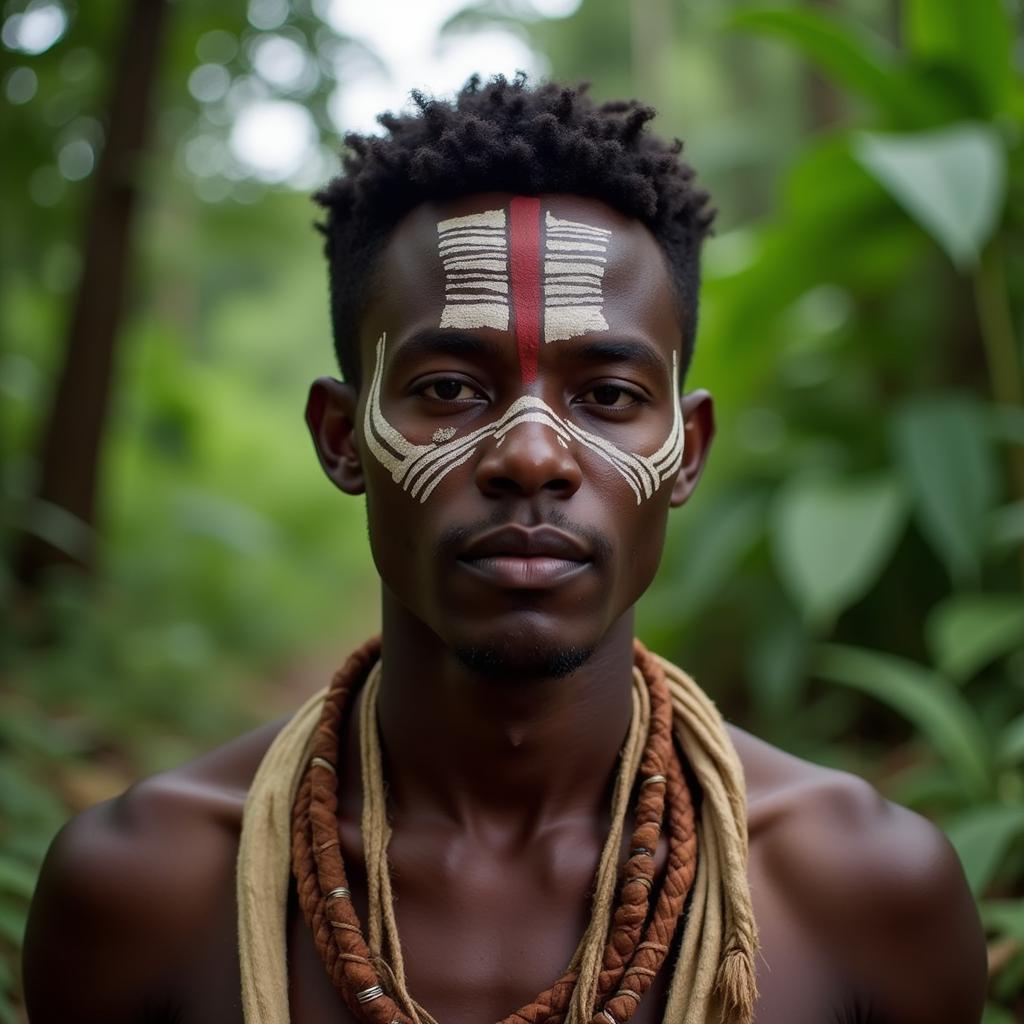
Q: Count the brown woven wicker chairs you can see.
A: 0